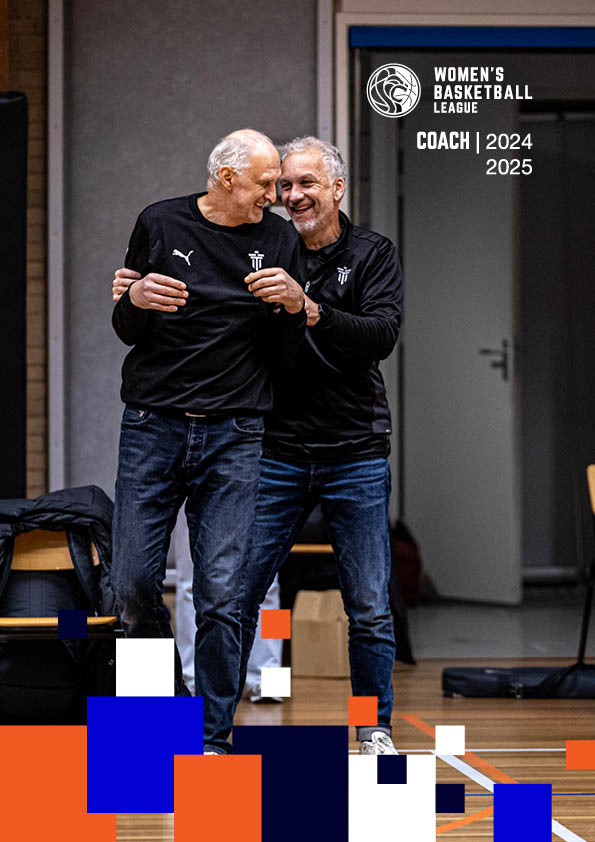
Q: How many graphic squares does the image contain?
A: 15